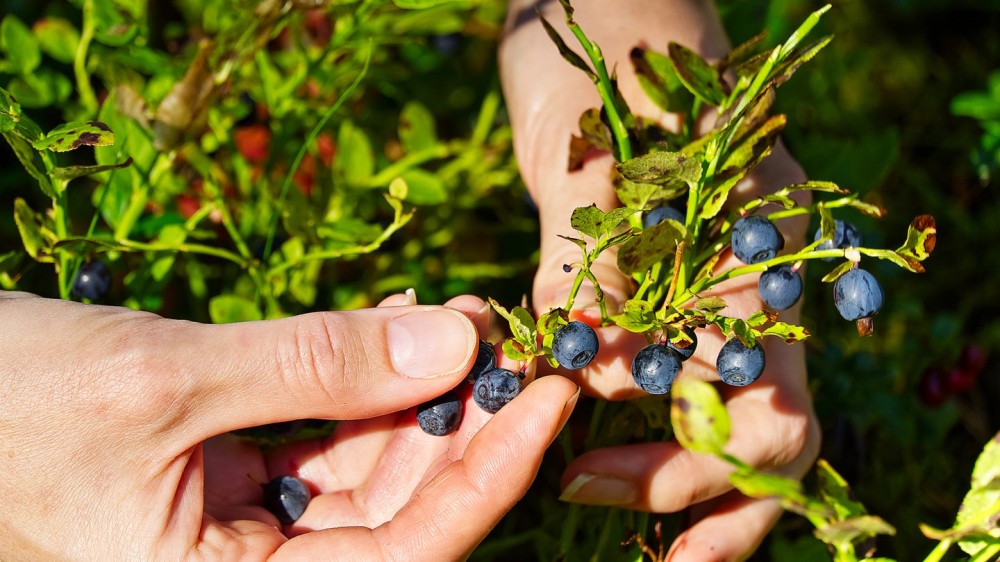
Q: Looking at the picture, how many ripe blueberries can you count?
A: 14